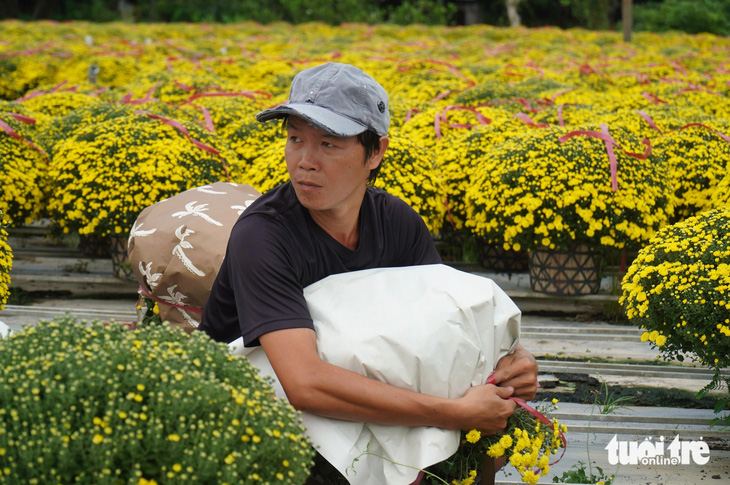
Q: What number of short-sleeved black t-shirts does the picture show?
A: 1